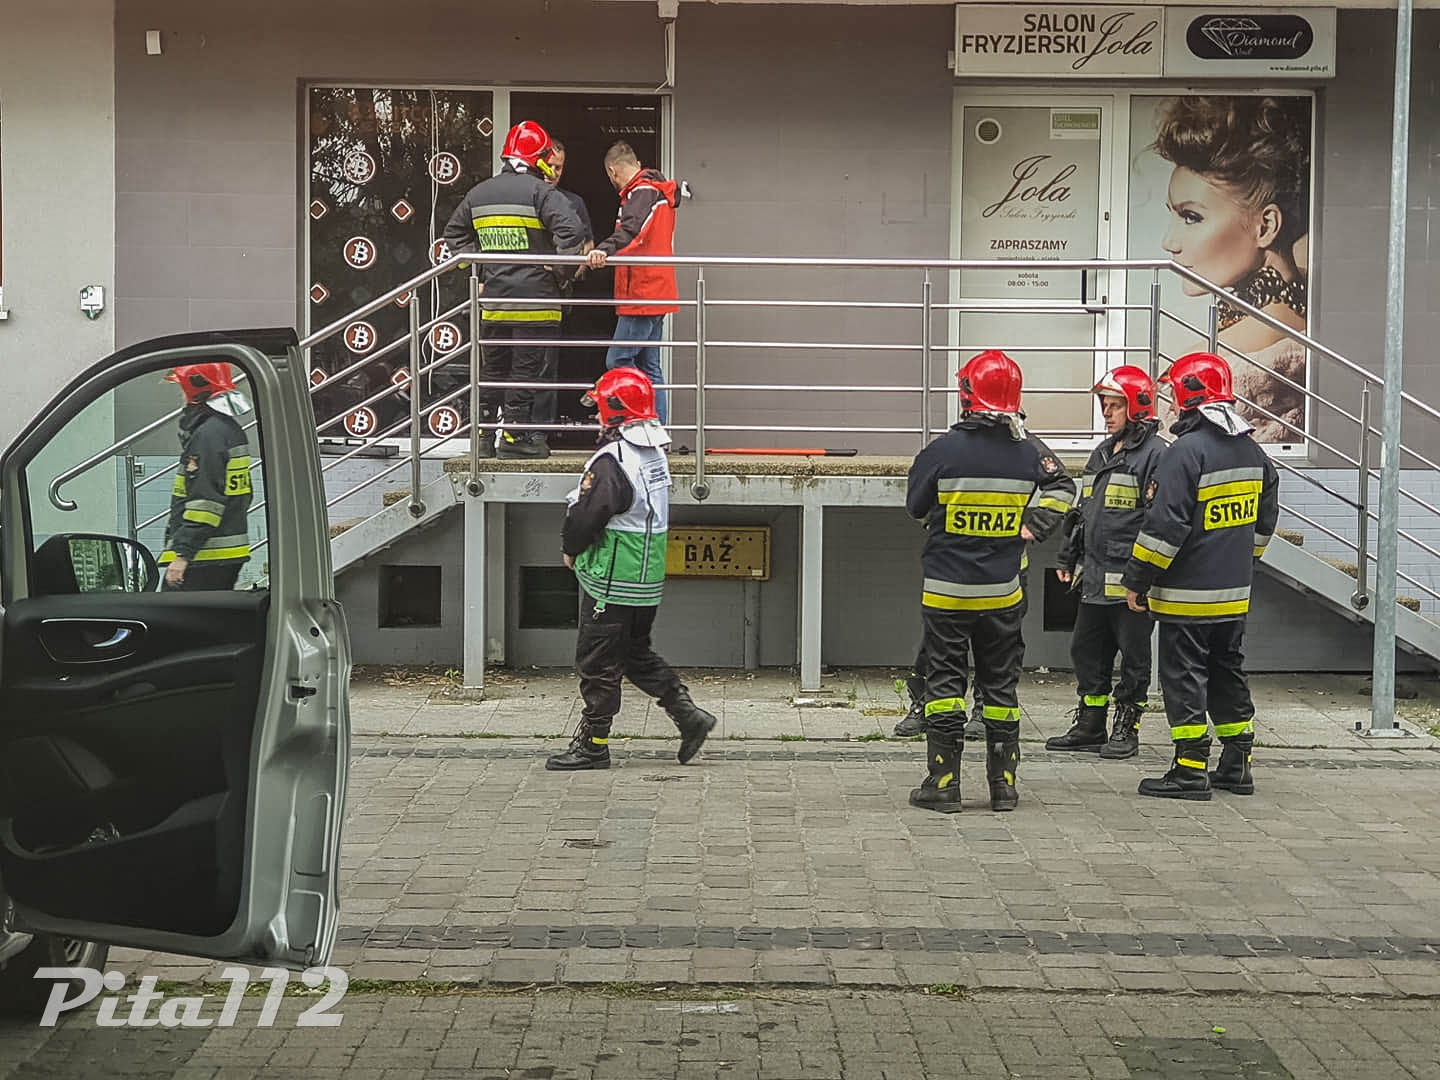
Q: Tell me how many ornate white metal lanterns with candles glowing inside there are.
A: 0